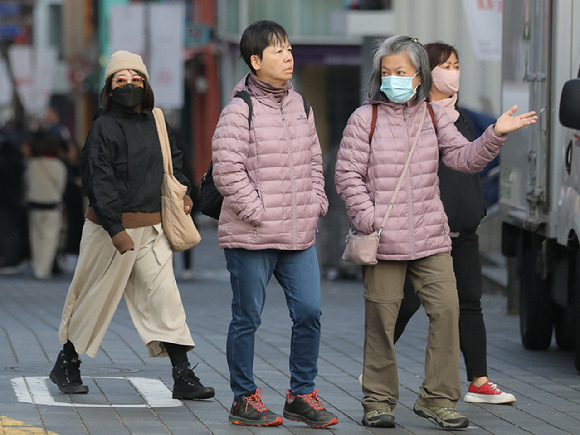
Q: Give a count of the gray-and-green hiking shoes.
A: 2